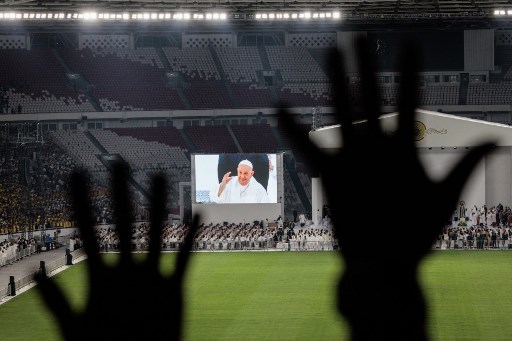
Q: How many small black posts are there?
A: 3